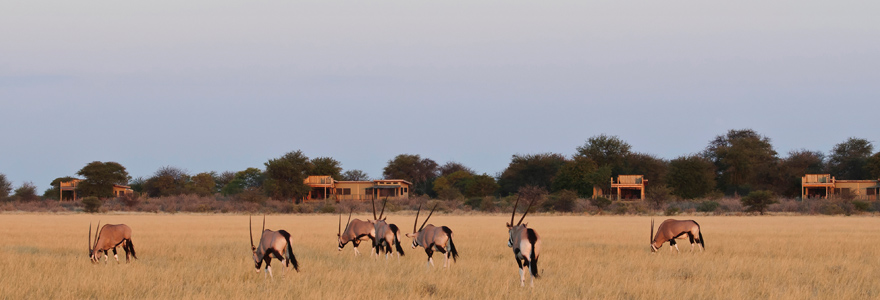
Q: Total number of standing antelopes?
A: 7